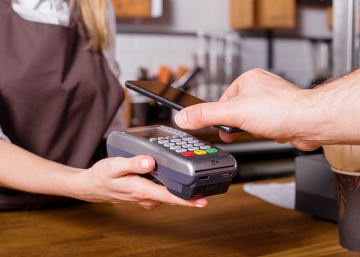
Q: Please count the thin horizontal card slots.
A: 1